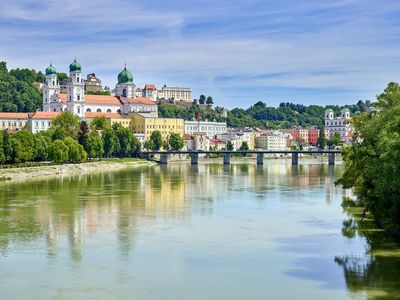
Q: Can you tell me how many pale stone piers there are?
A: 6